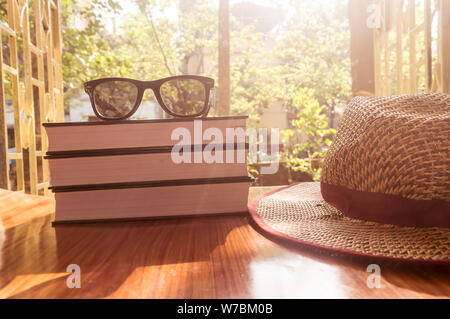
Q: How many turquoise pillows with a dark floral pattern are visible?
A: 0